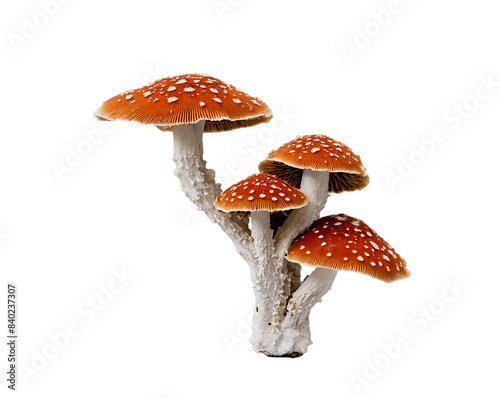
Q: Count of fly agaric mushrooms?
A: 4